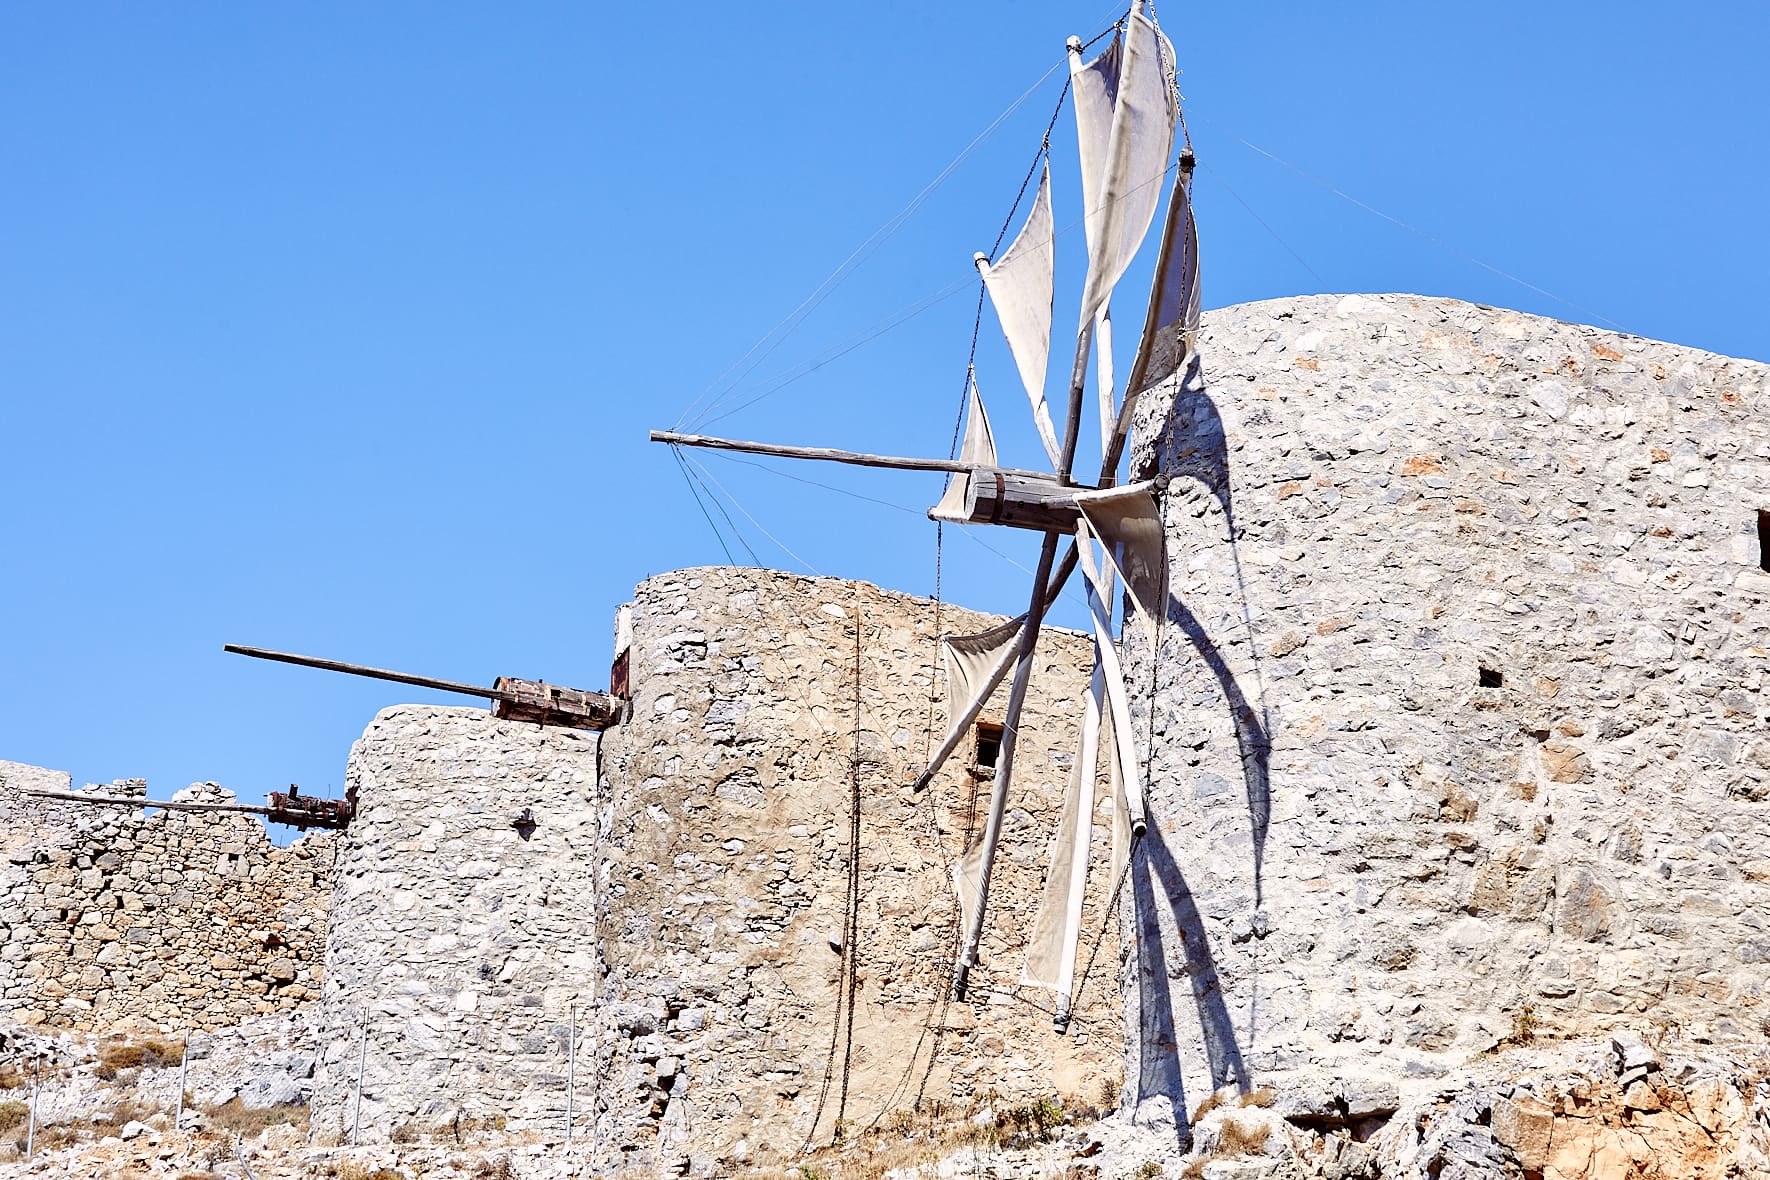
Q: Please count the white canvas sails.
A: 10